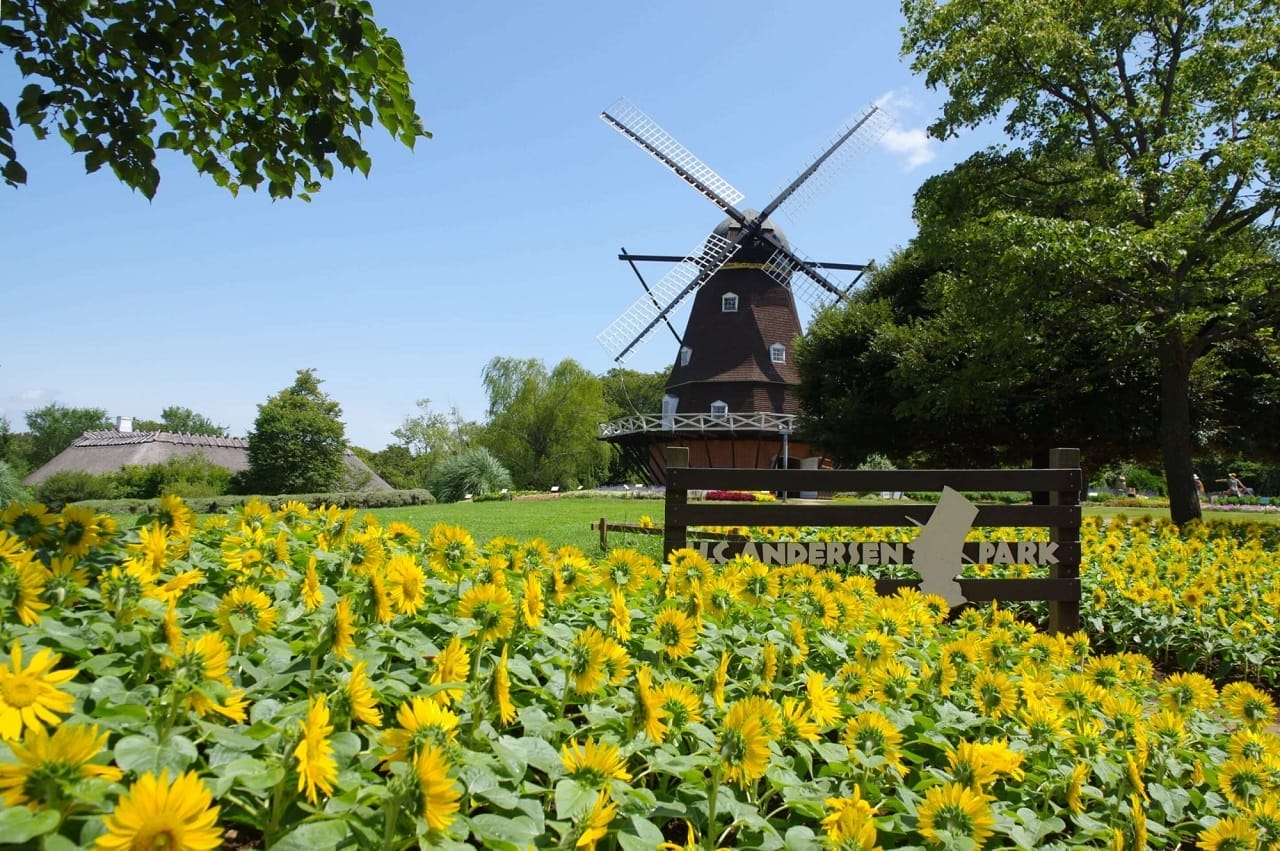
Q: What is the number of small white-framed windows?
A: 4